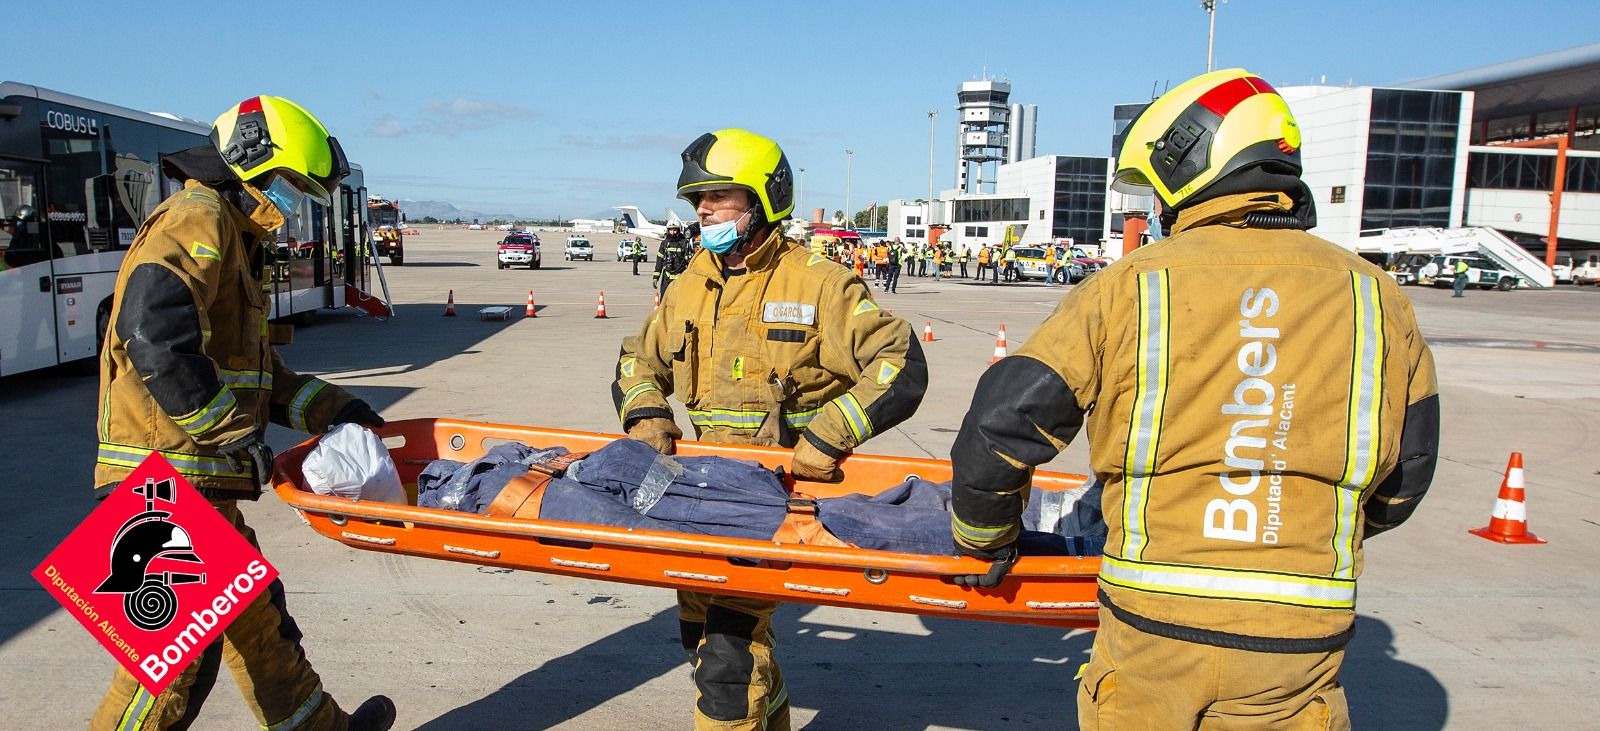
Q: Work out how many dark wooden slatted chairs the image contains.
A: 0